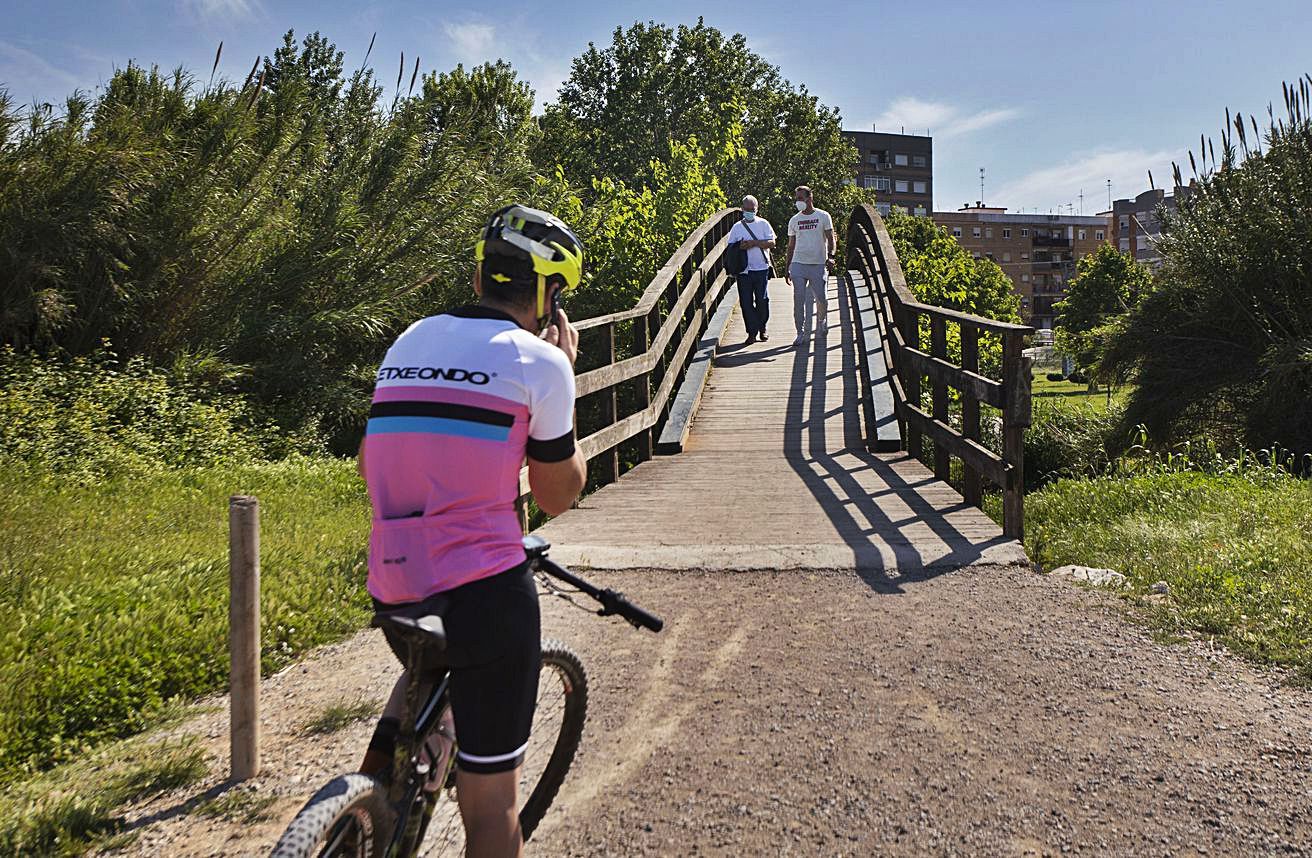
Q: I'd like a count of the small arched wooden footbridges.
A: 1